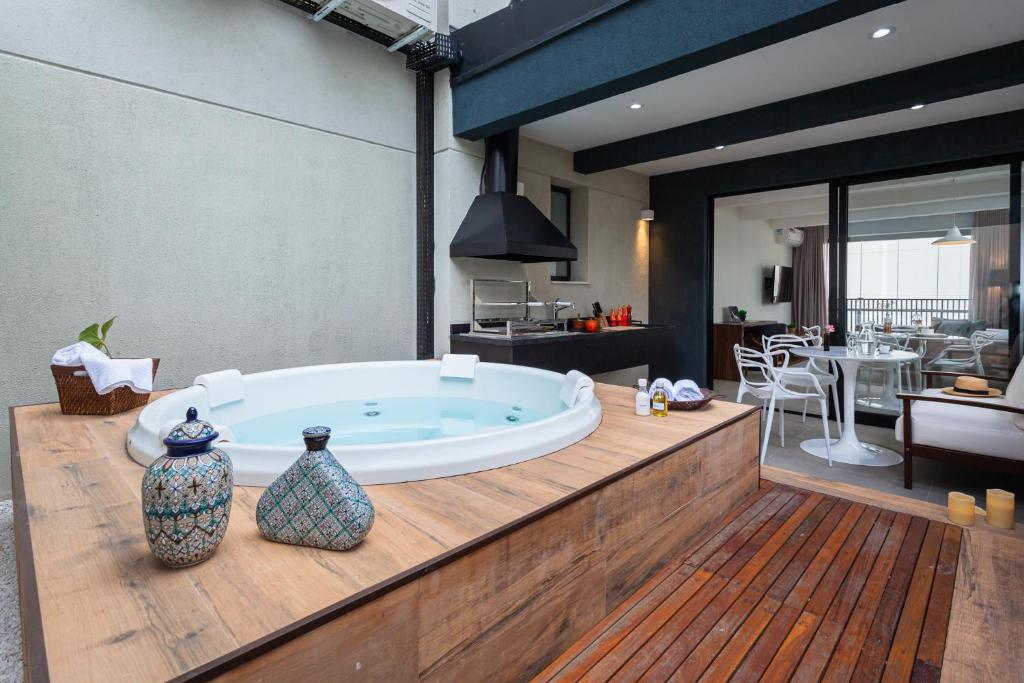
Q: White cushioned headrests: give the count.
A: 4